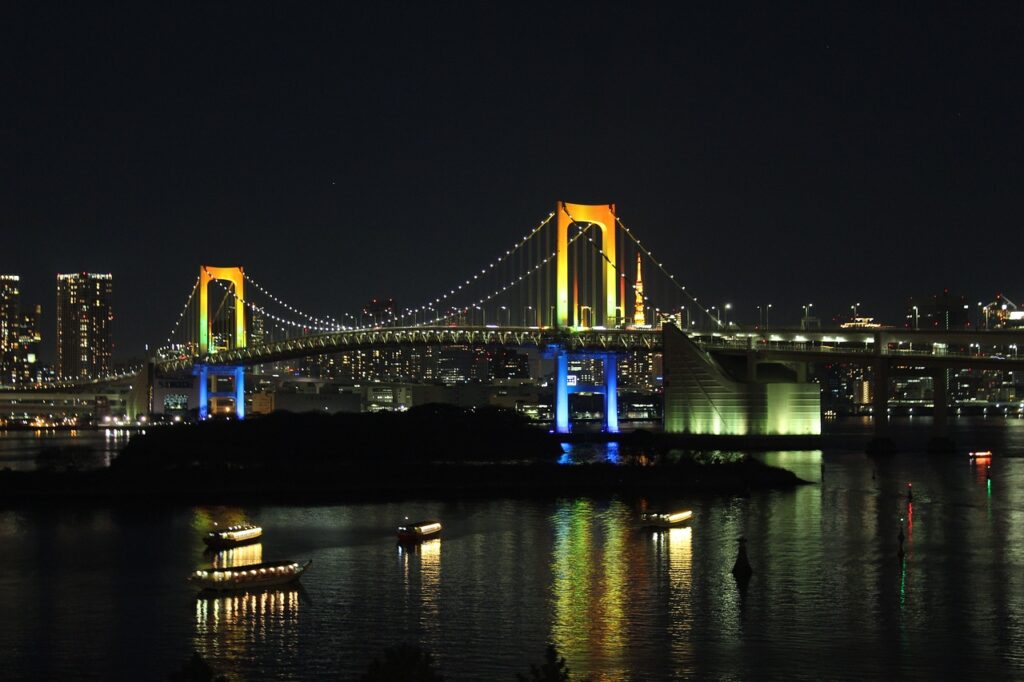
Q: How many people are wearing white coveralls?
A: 0